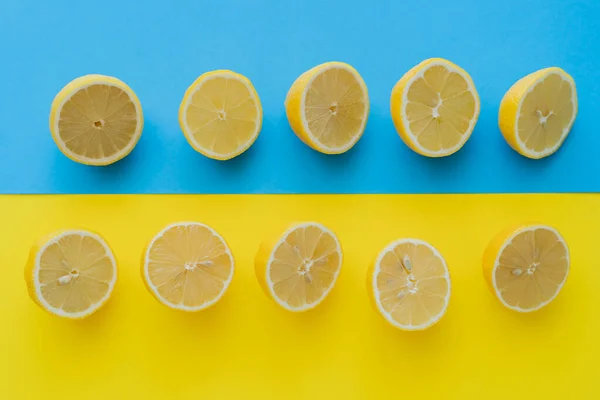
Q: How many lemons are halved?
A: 10